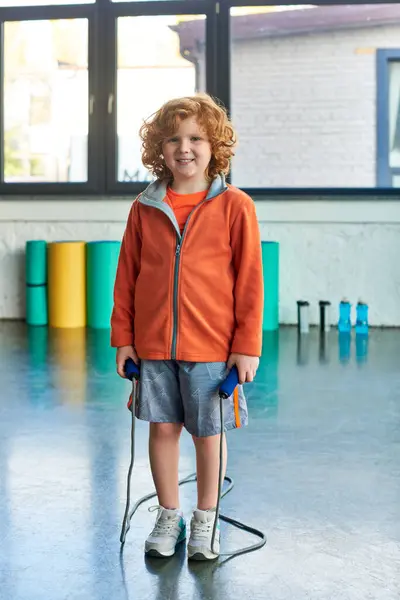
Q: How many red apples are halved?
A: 0